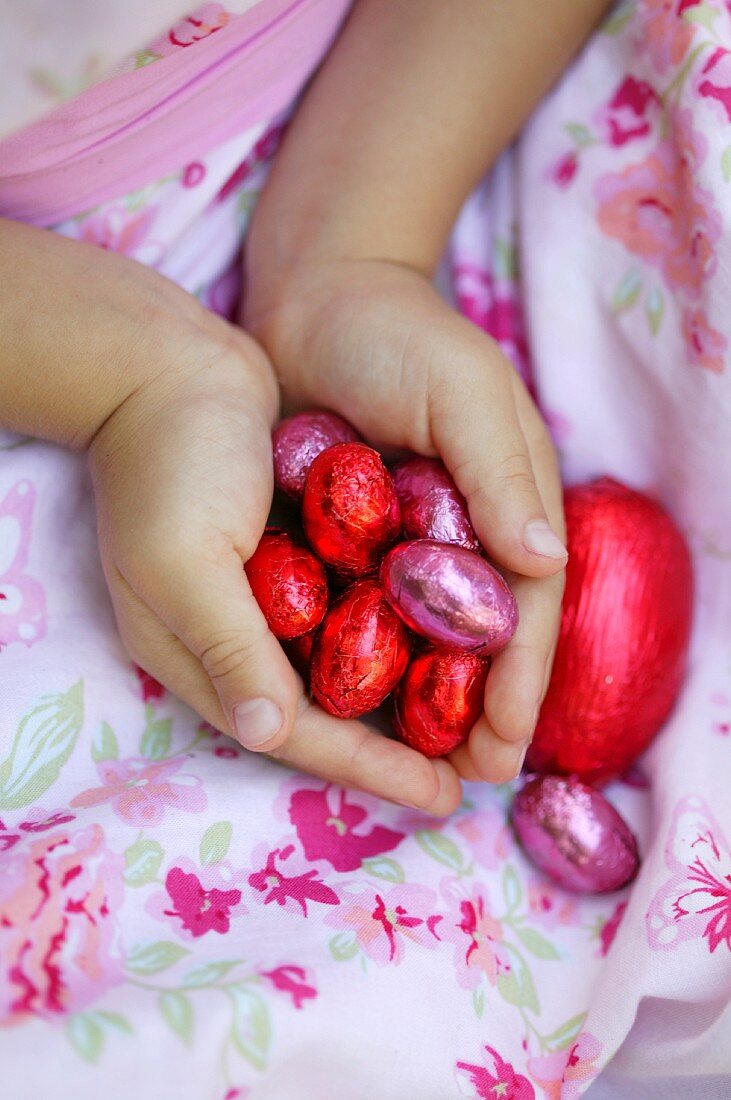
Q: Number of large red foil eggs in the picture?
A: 1